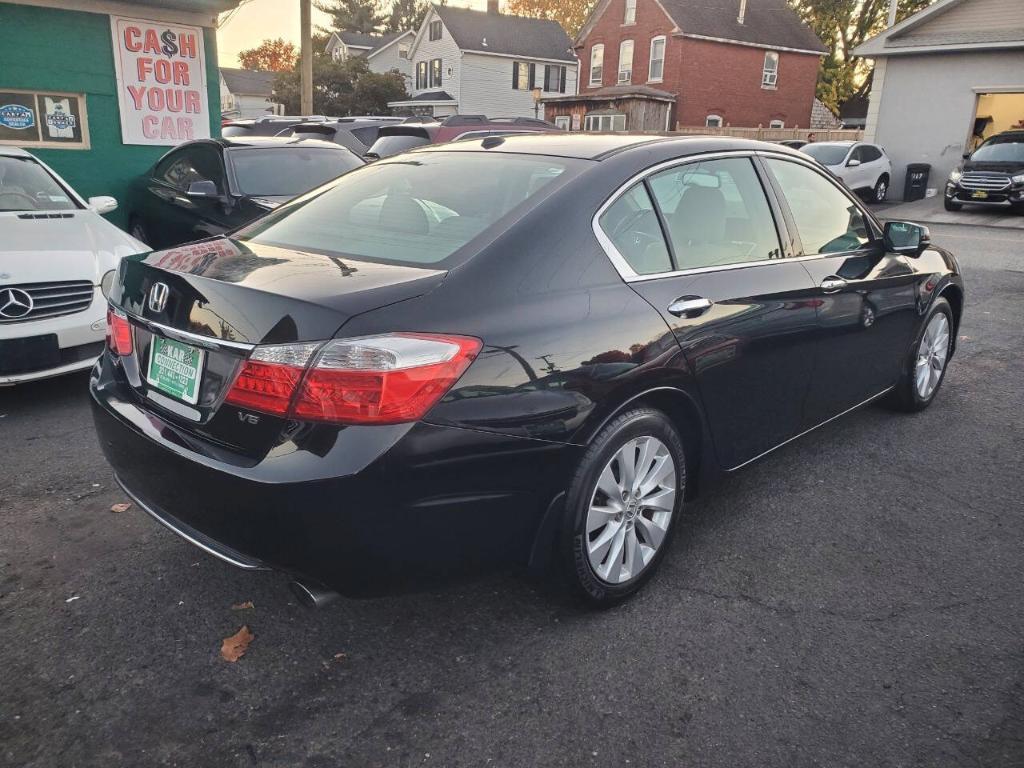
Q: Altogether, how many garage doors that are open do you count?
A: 1